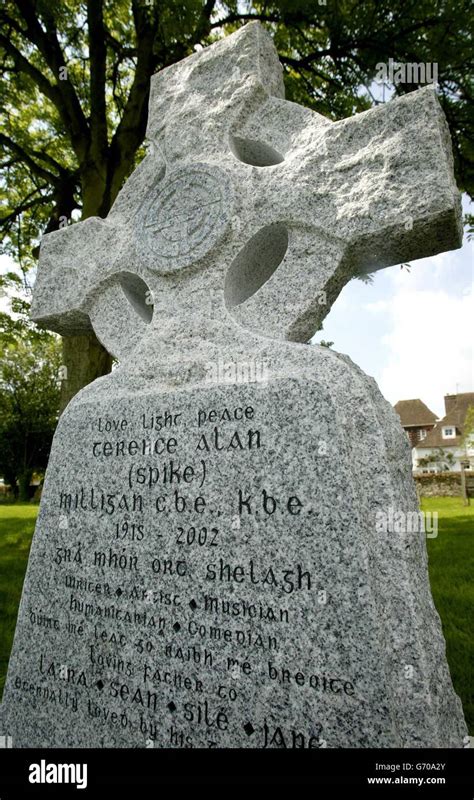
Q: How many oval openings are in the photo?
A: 3